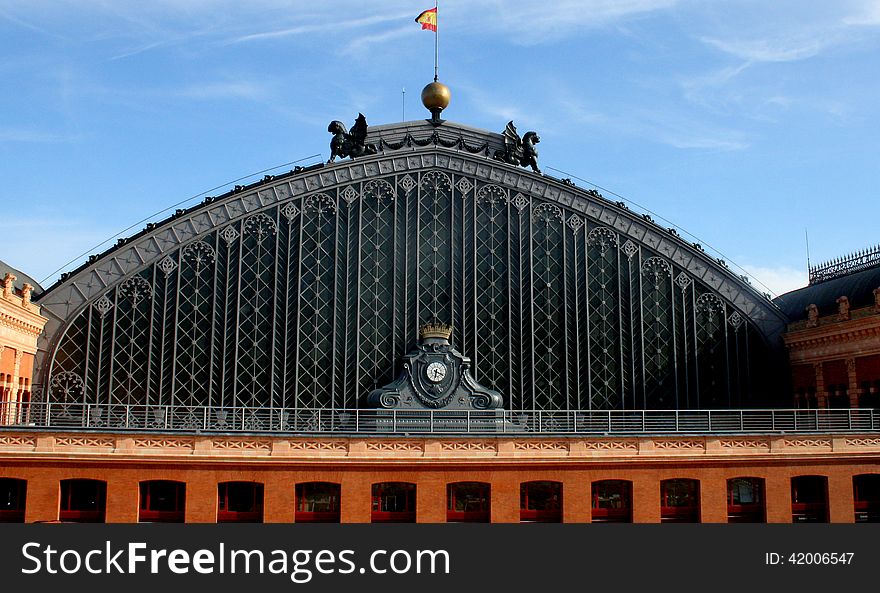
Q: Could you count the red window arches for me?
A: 13